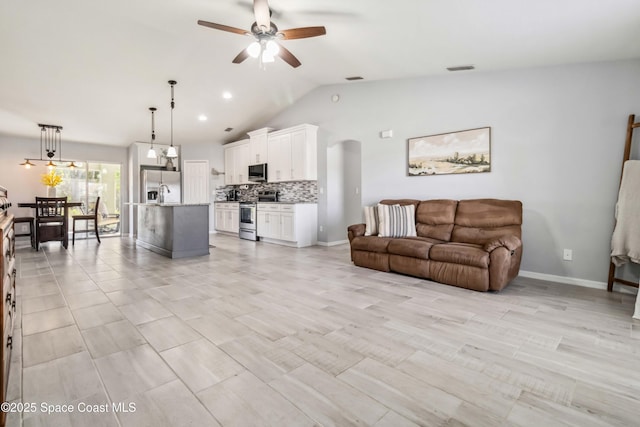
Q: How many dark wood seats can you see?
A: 3